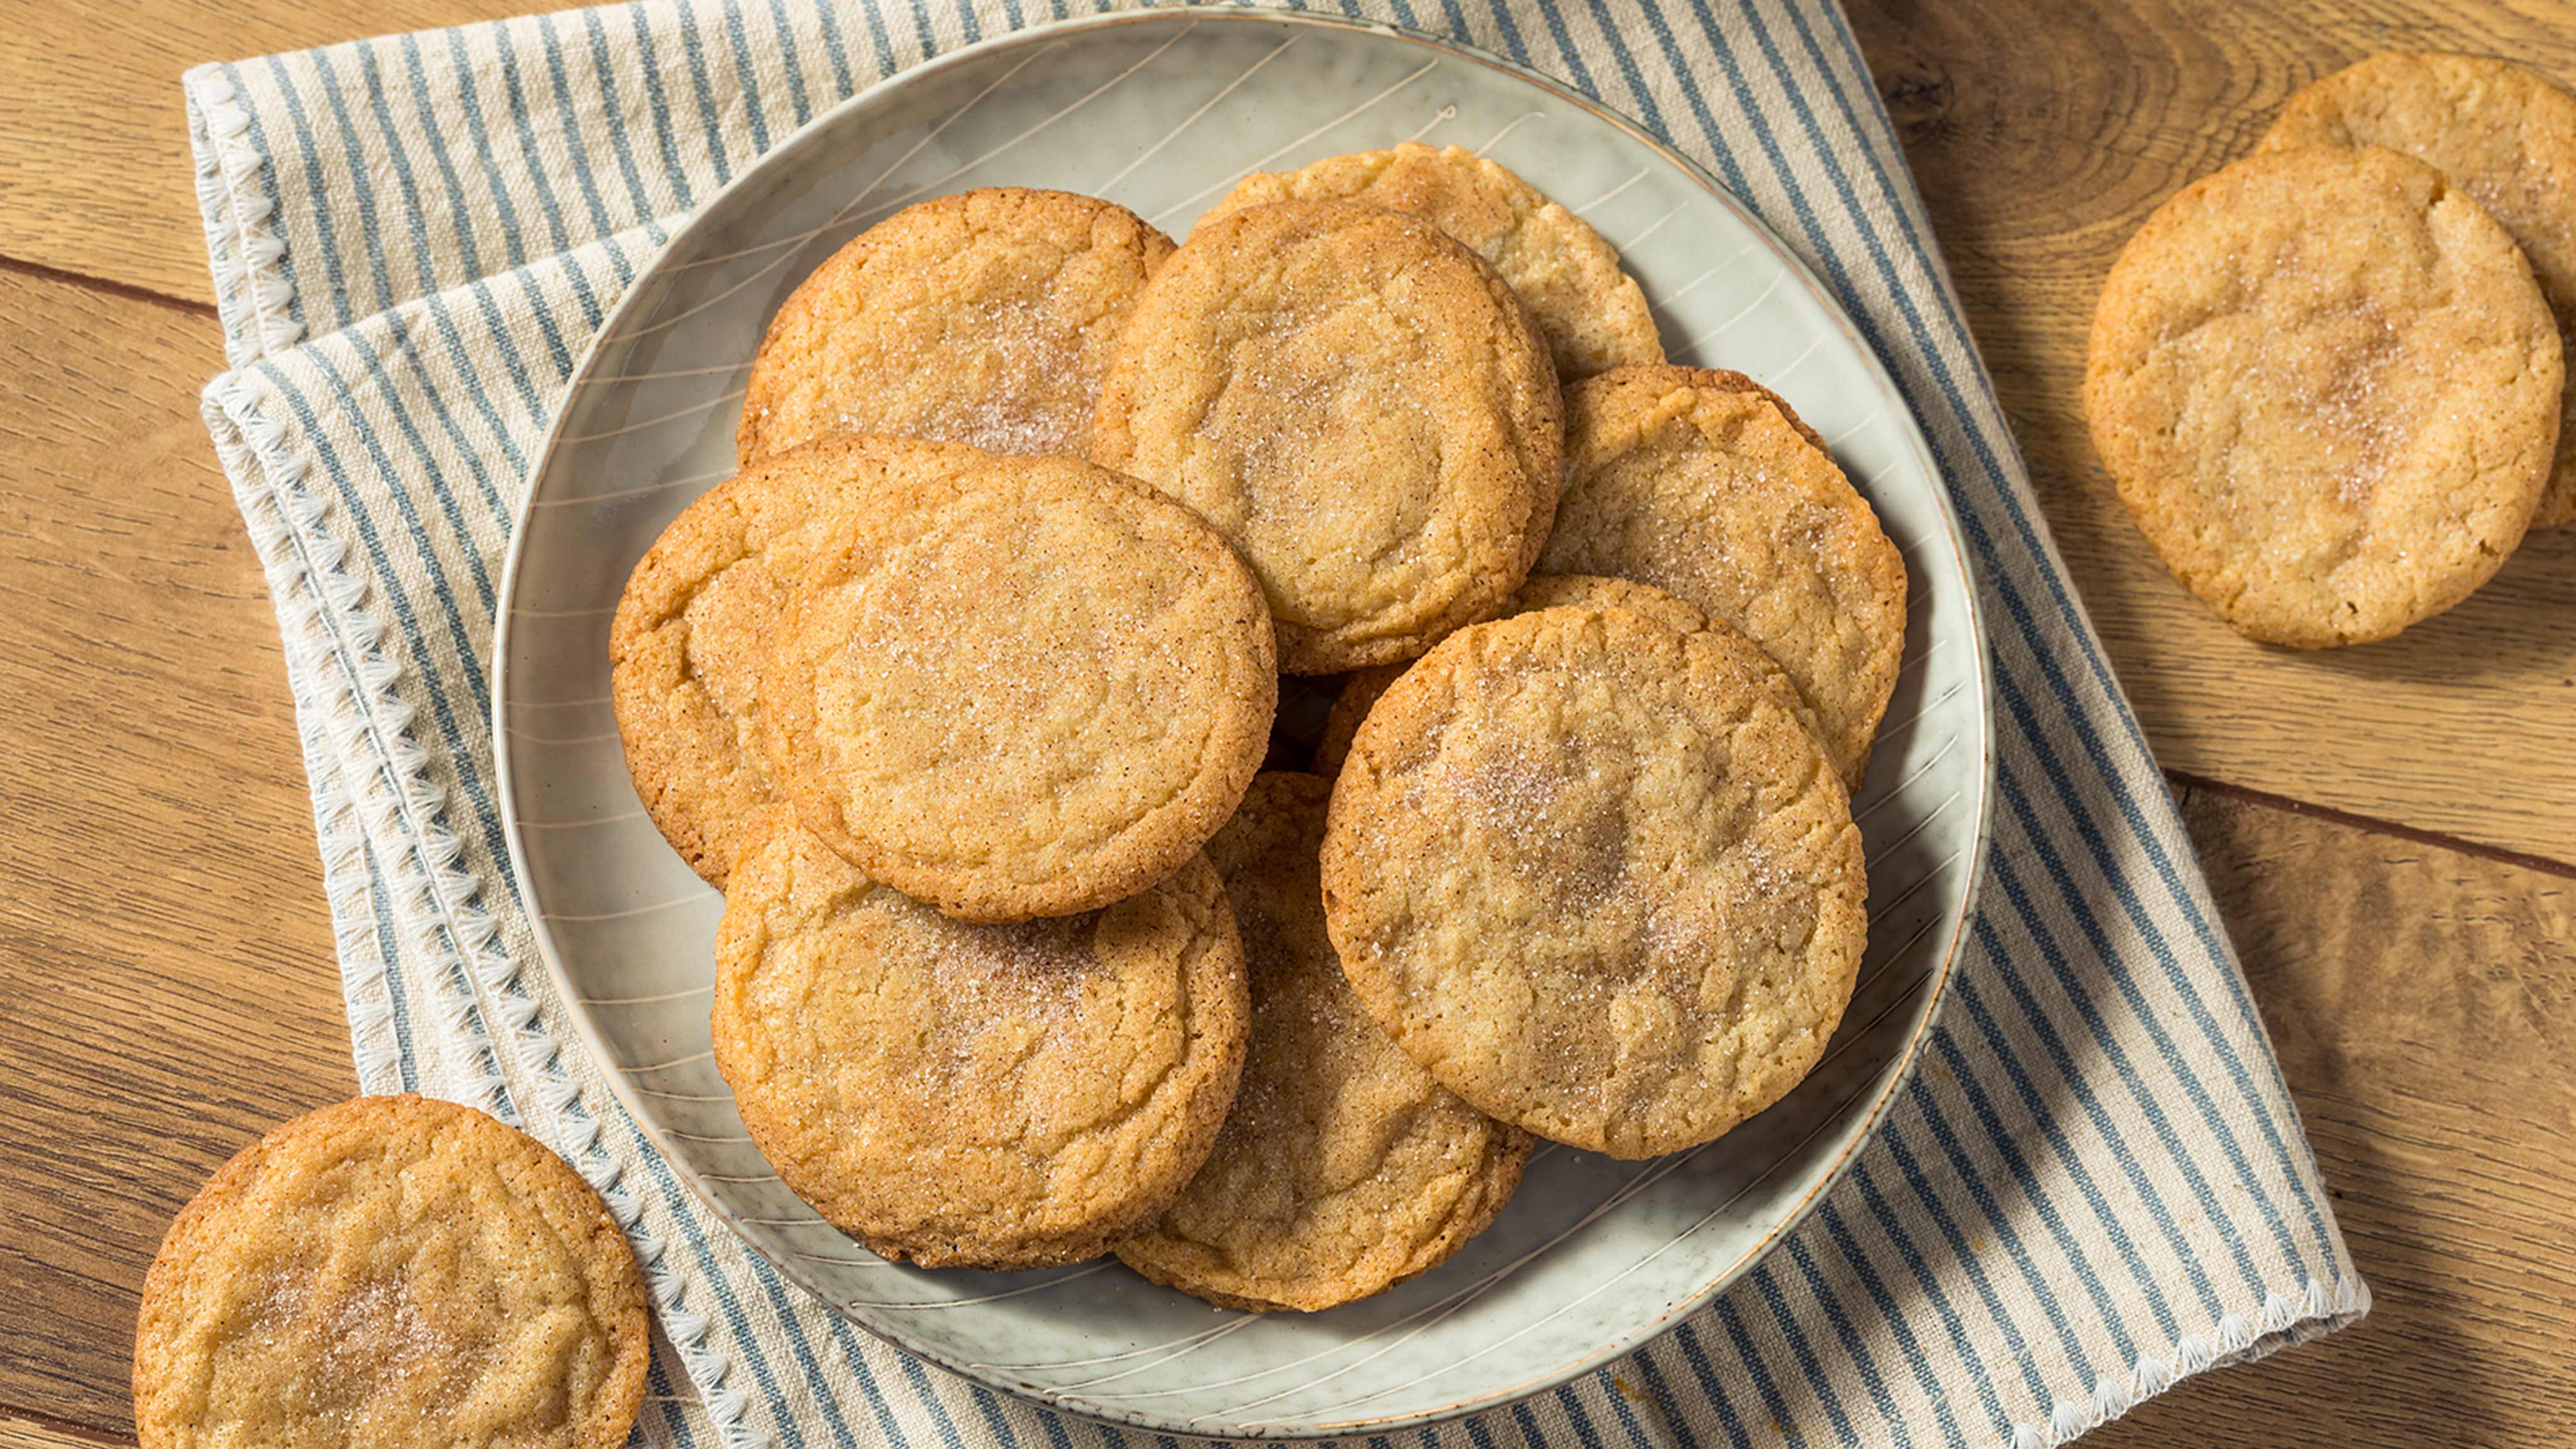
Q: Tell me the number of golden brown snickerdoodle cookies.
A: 13